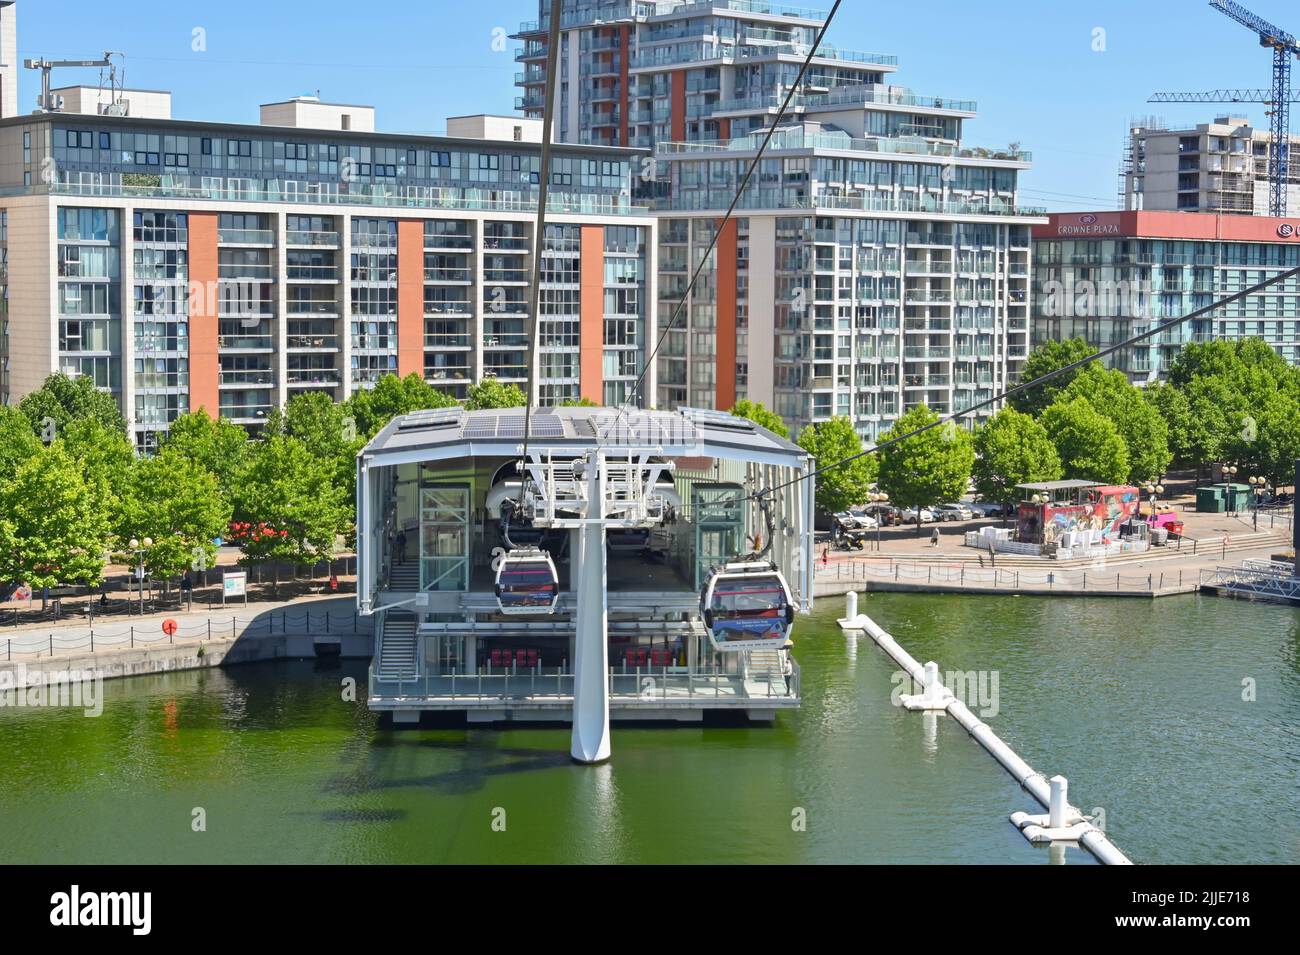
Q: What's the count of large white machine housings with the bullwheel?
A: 1